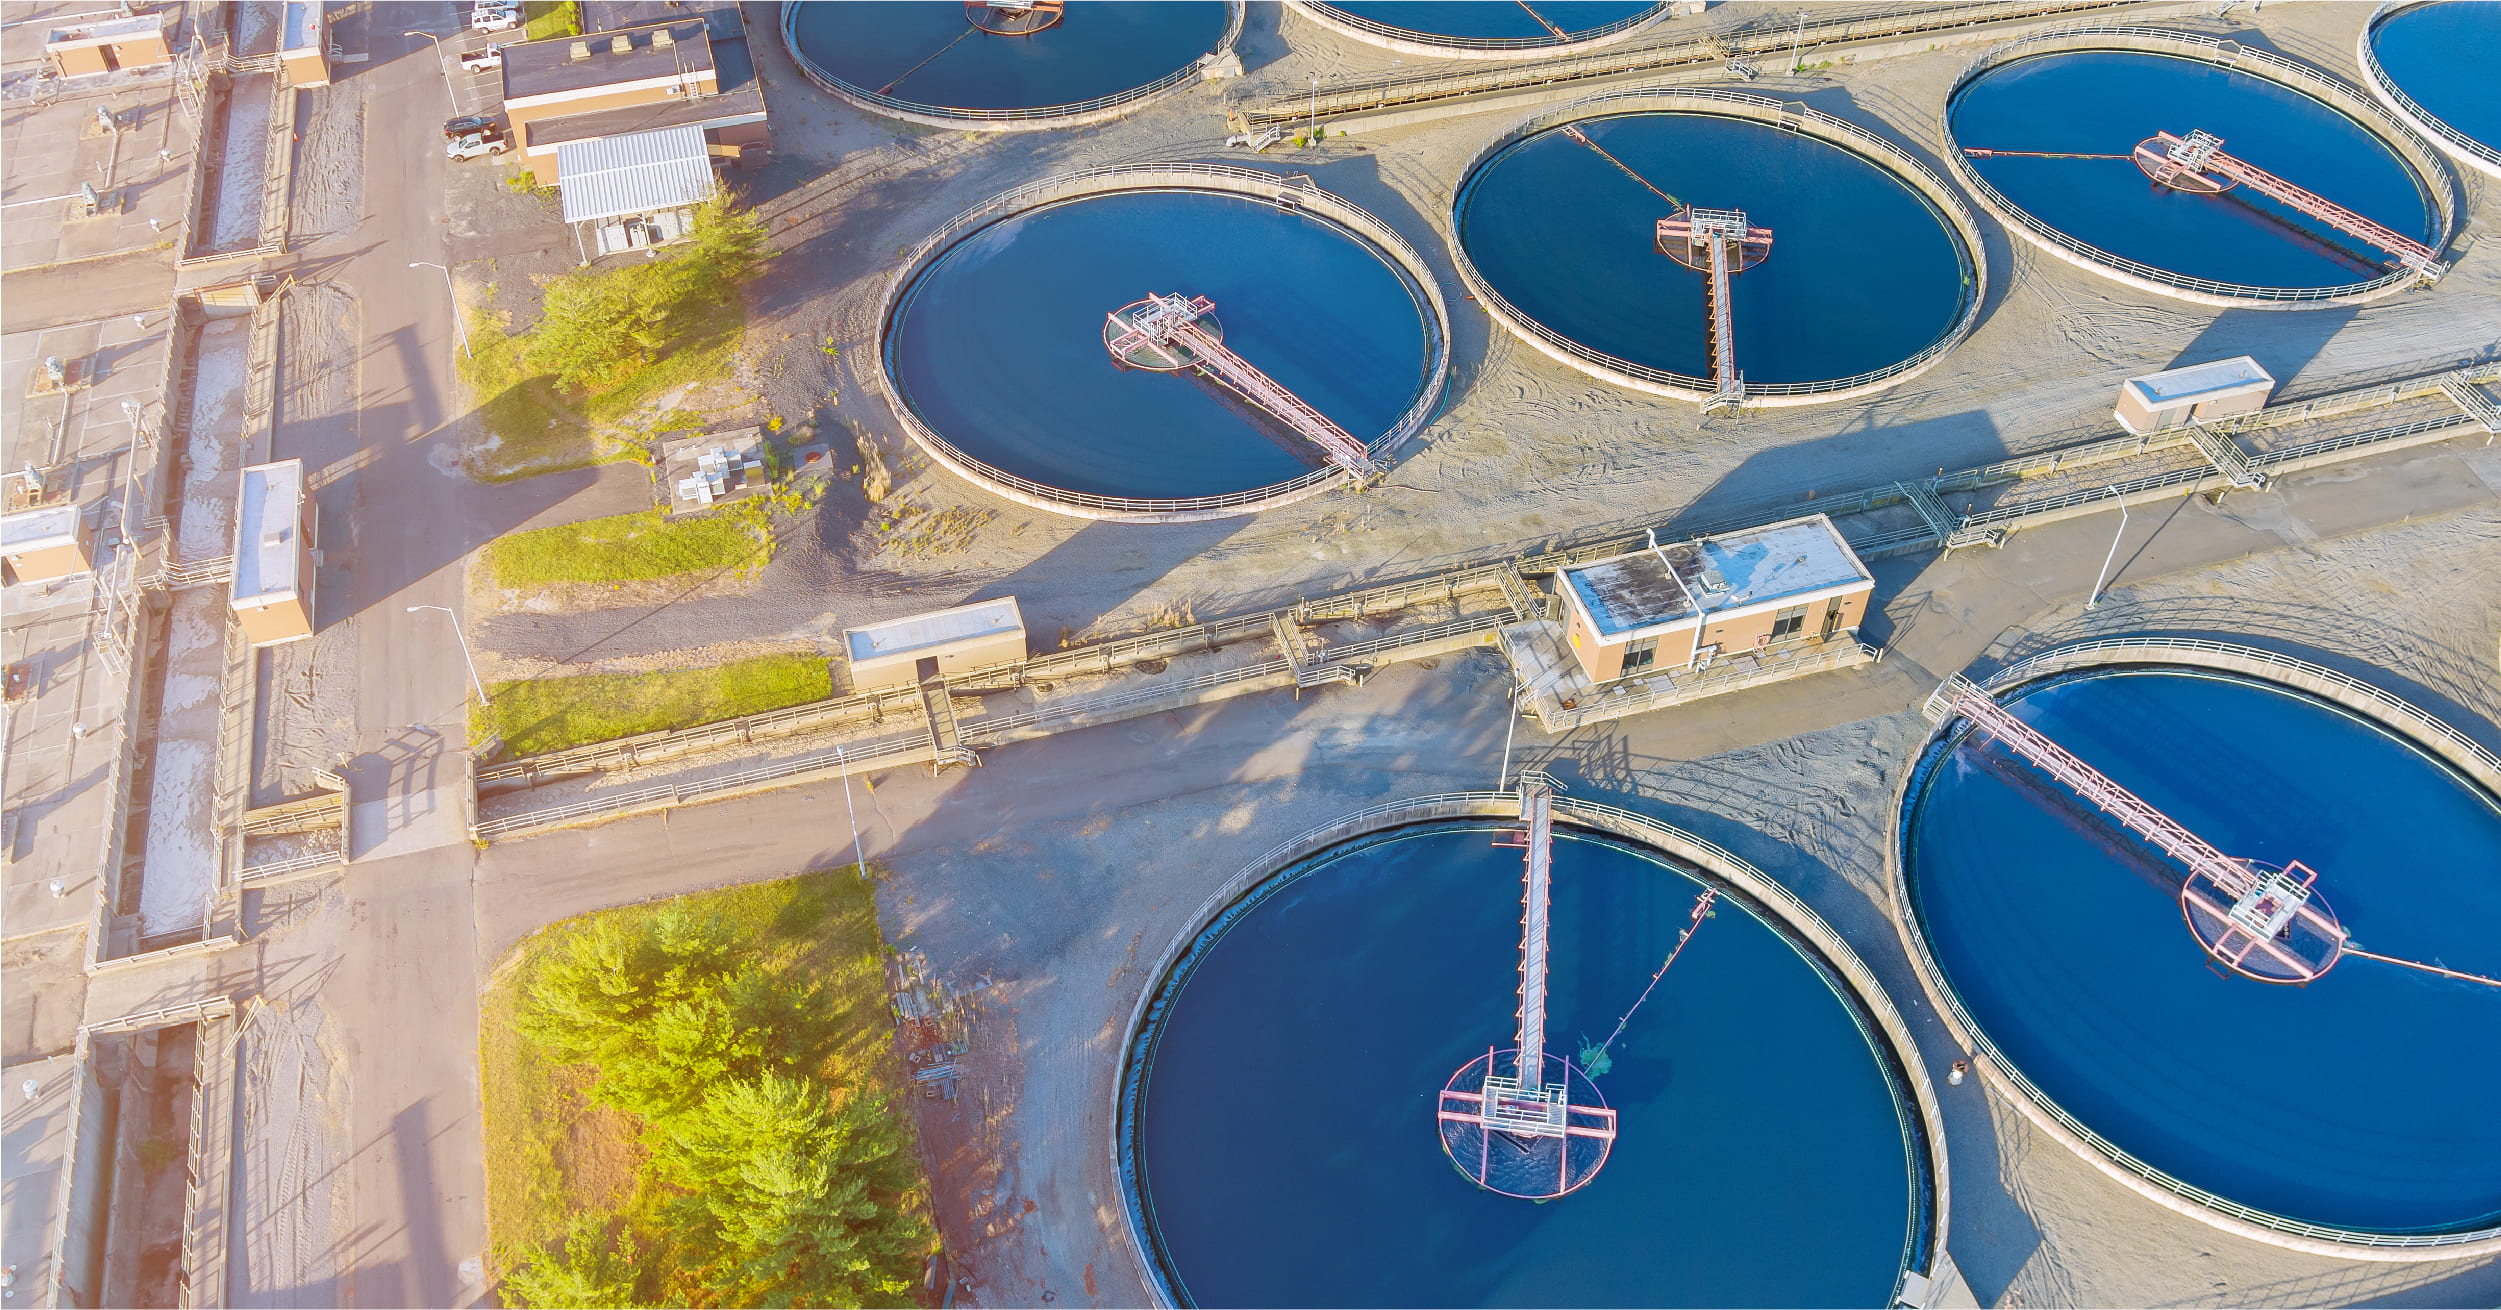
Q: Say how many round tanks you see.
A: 8